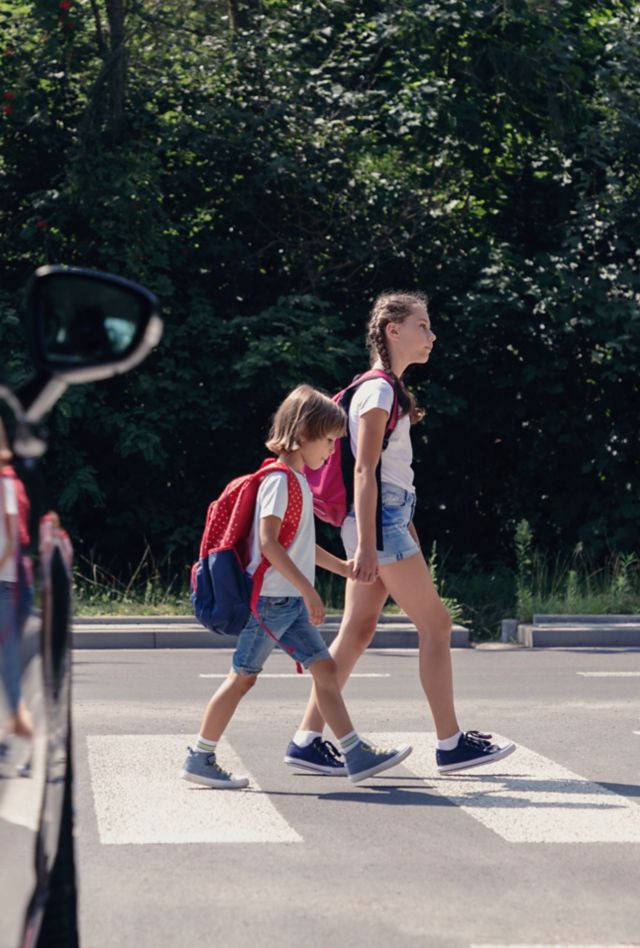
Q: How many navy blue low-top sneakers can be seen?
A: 2